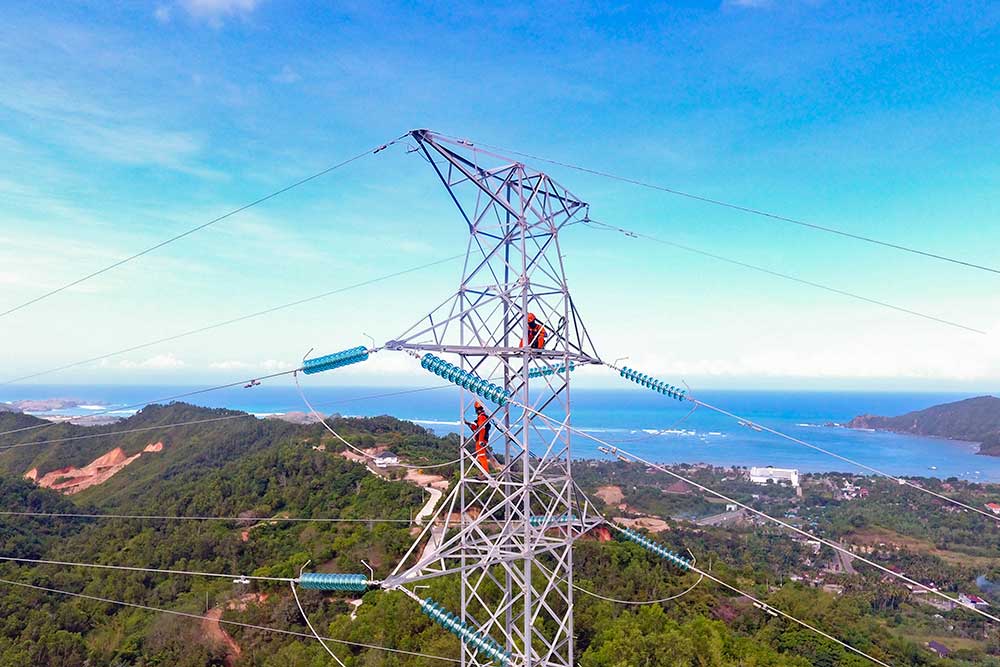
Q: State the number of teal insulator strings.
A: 8